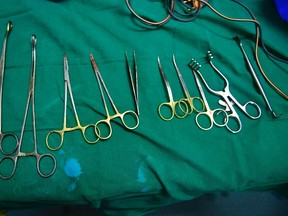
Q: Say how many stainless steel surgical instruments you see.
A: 10